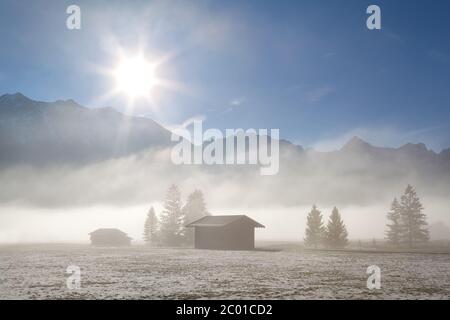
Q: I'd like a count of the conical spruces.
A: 7